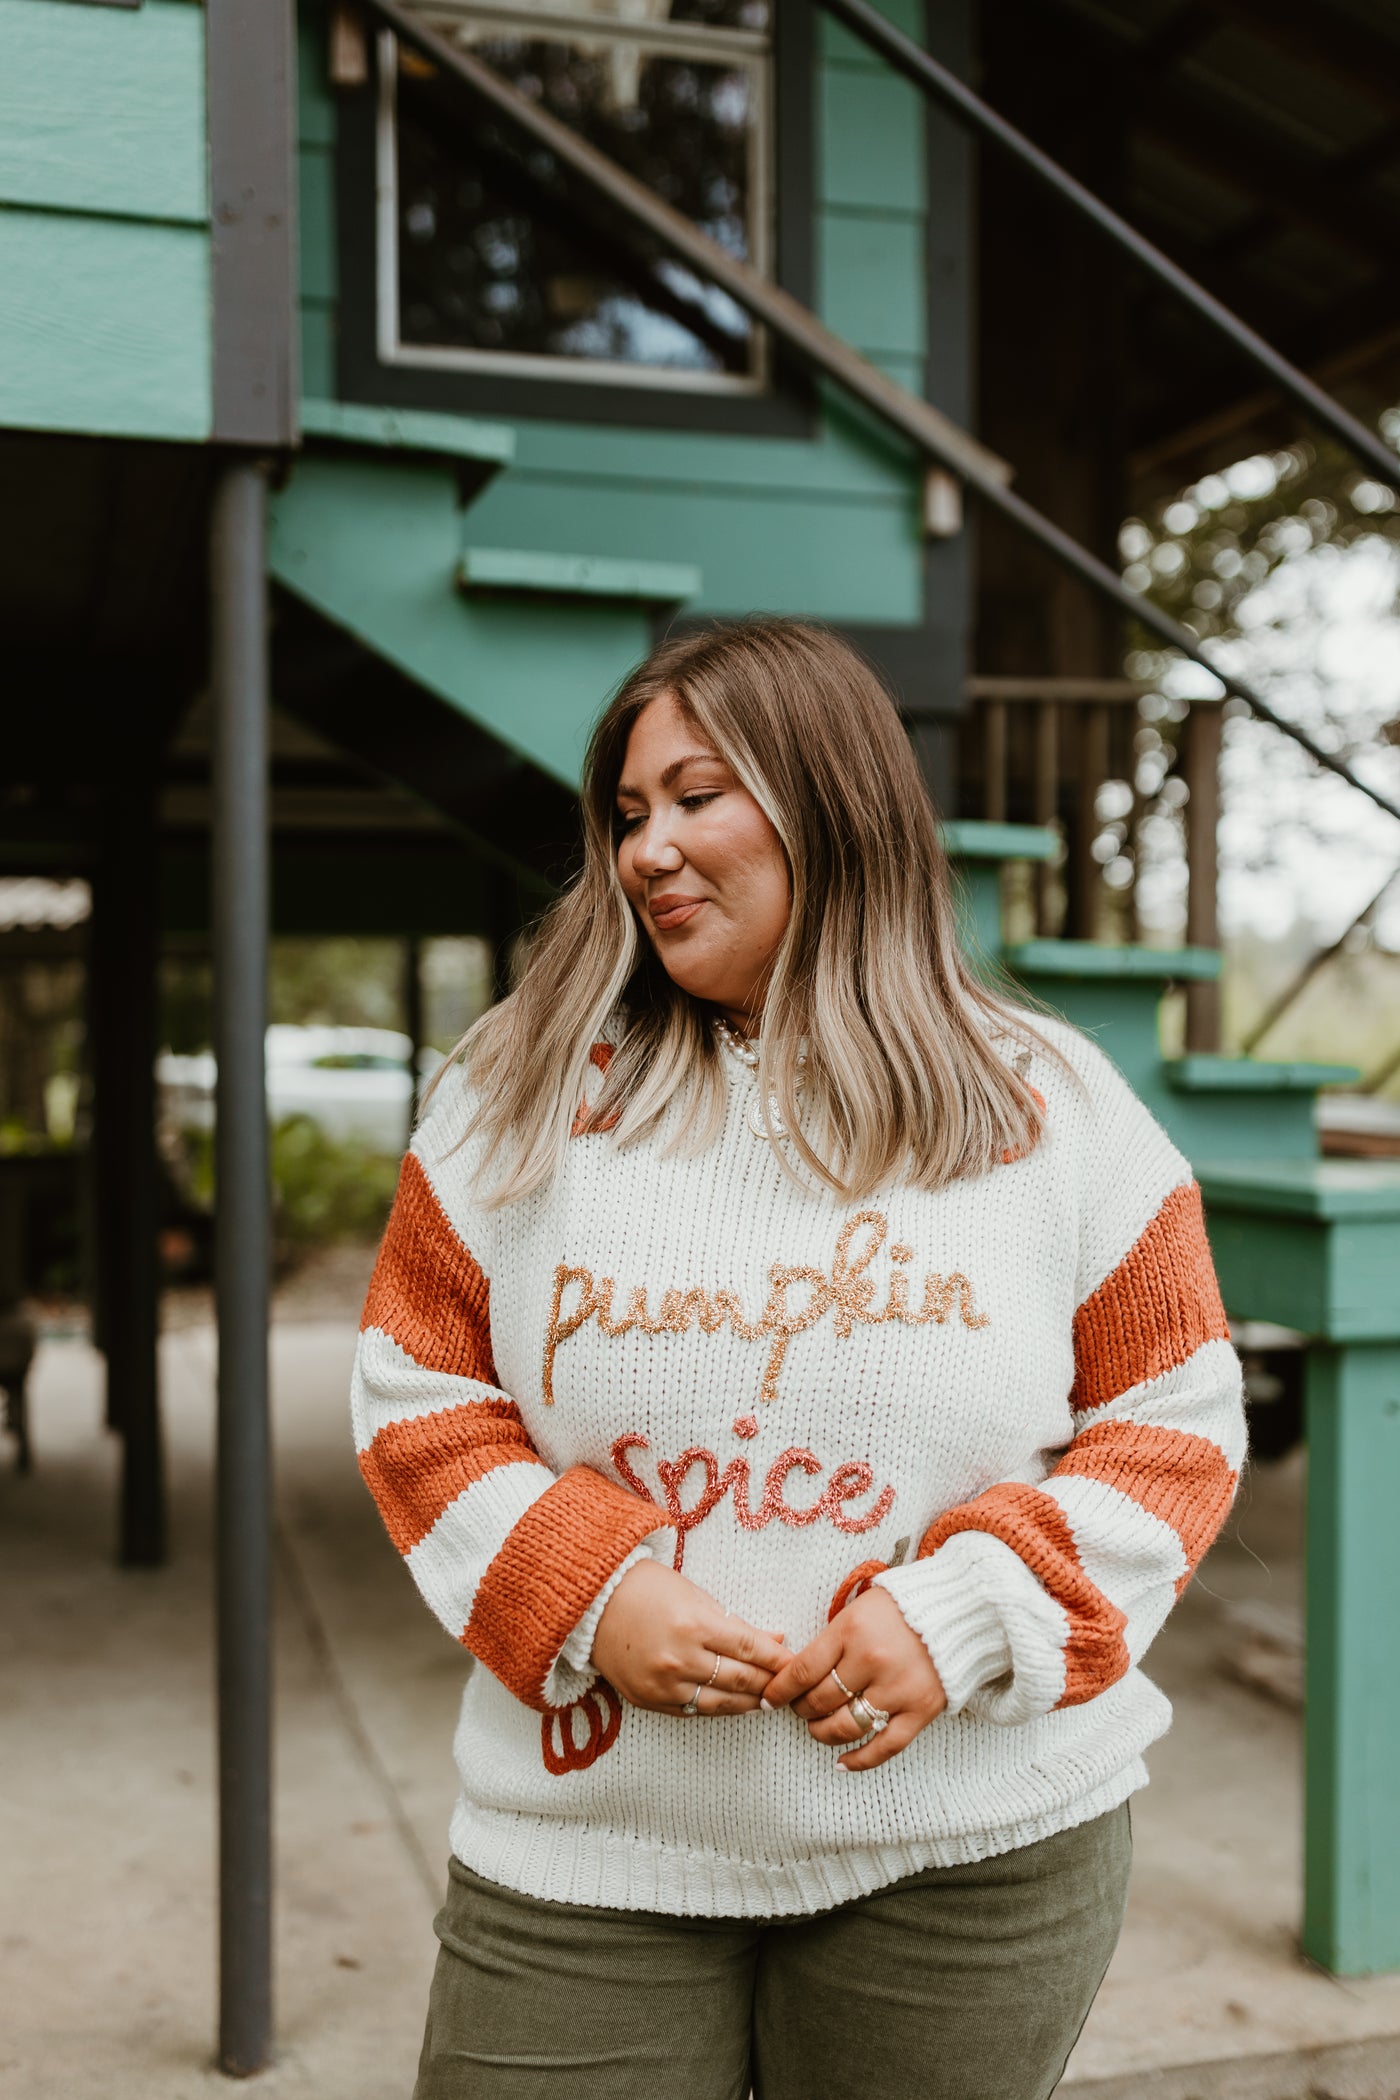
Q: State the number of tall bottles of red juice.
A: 0